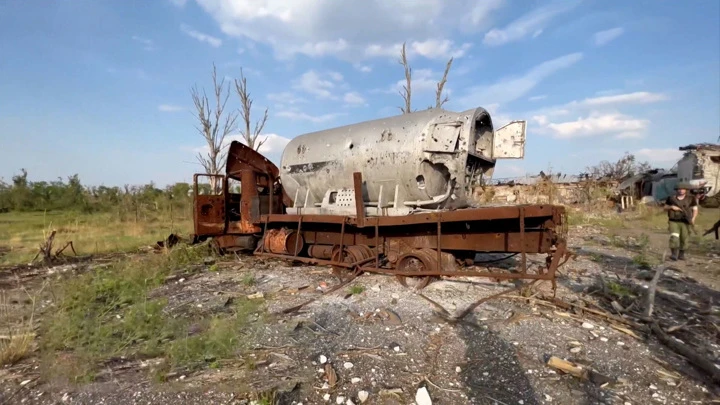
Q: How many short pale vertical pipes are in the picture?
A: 4